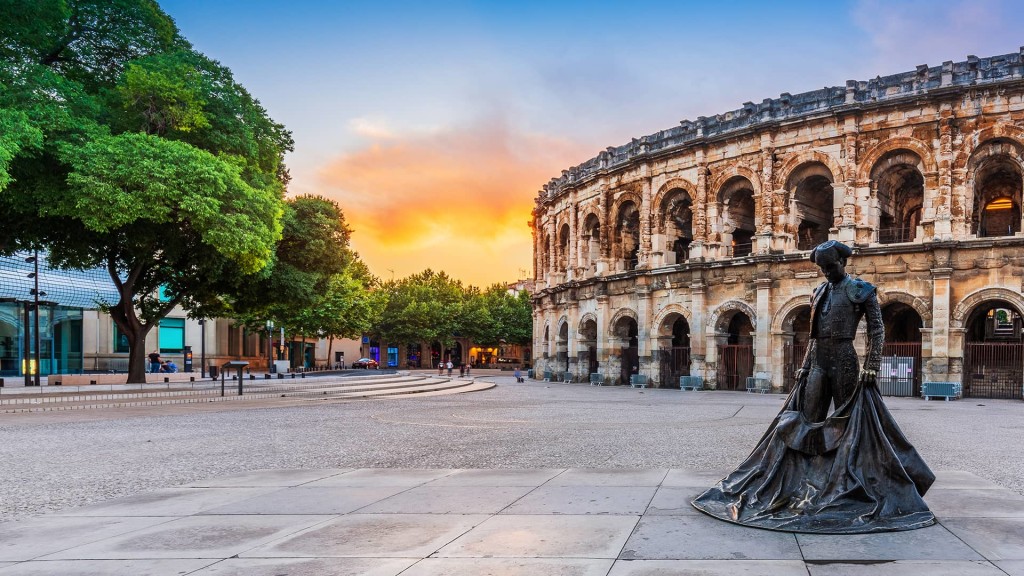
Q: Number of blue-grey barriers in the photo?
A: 8